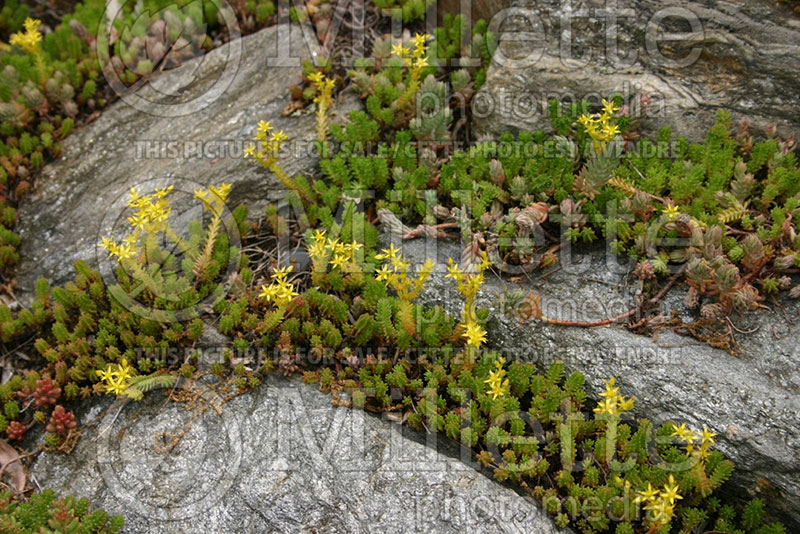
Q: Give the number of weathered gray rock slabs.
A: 4